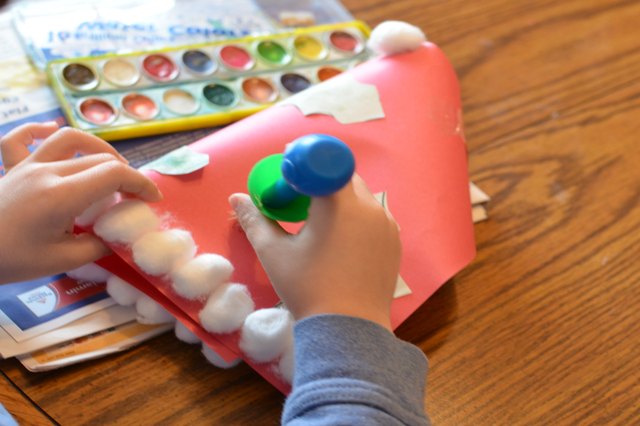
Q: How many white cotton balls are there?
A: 13